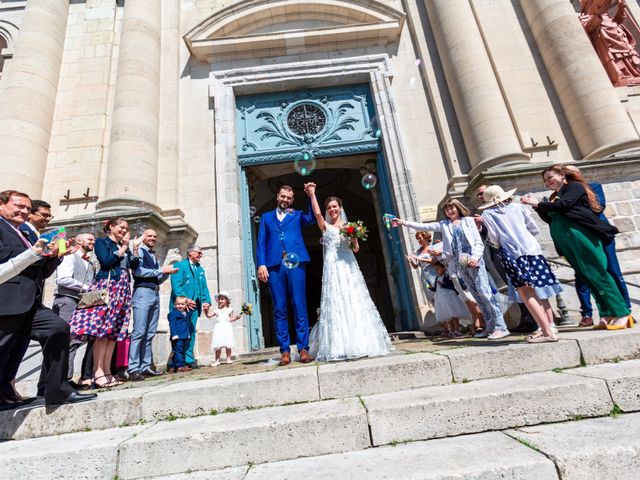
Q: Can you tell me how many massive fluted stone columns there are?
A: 4